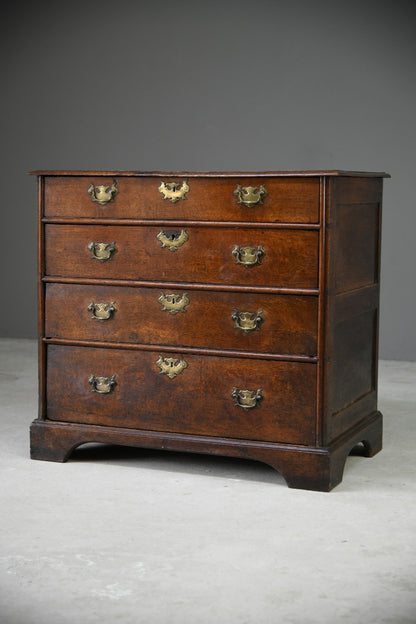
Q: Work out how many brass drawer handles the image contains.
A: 8